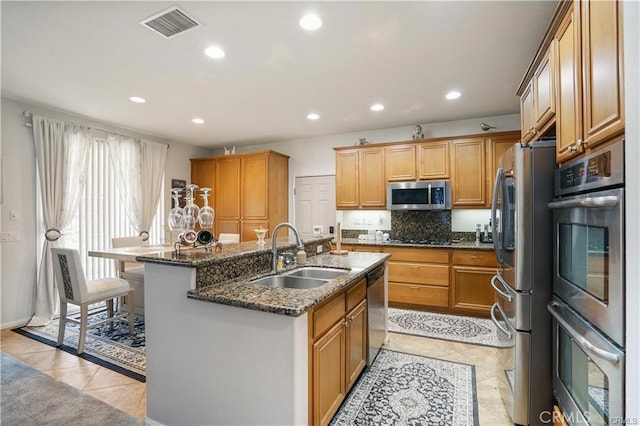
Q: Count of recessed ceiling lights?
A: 7